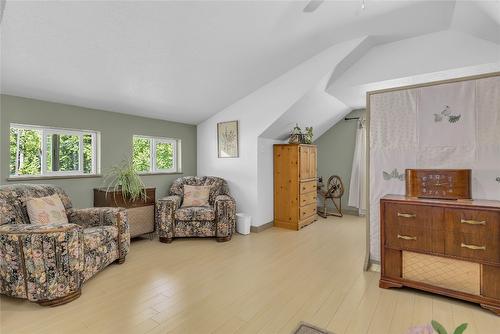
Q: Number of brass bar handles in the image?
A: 4